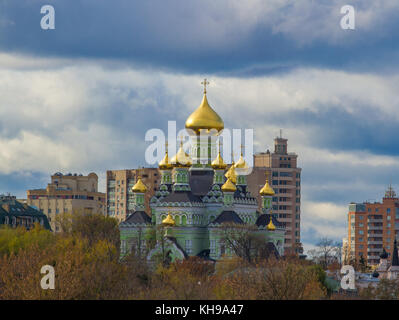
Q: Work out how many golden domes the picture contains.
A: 11